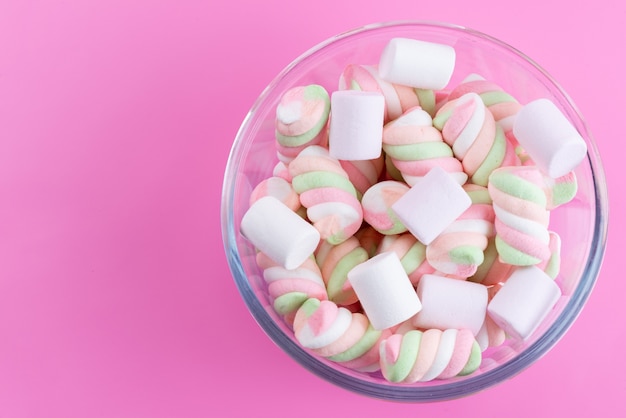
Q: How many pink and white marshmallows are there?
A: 8